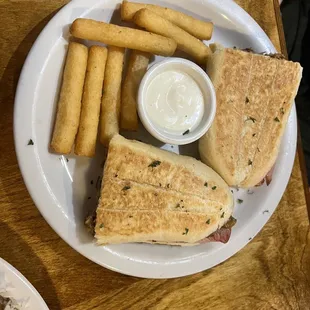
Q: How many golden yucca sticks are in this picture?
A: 7